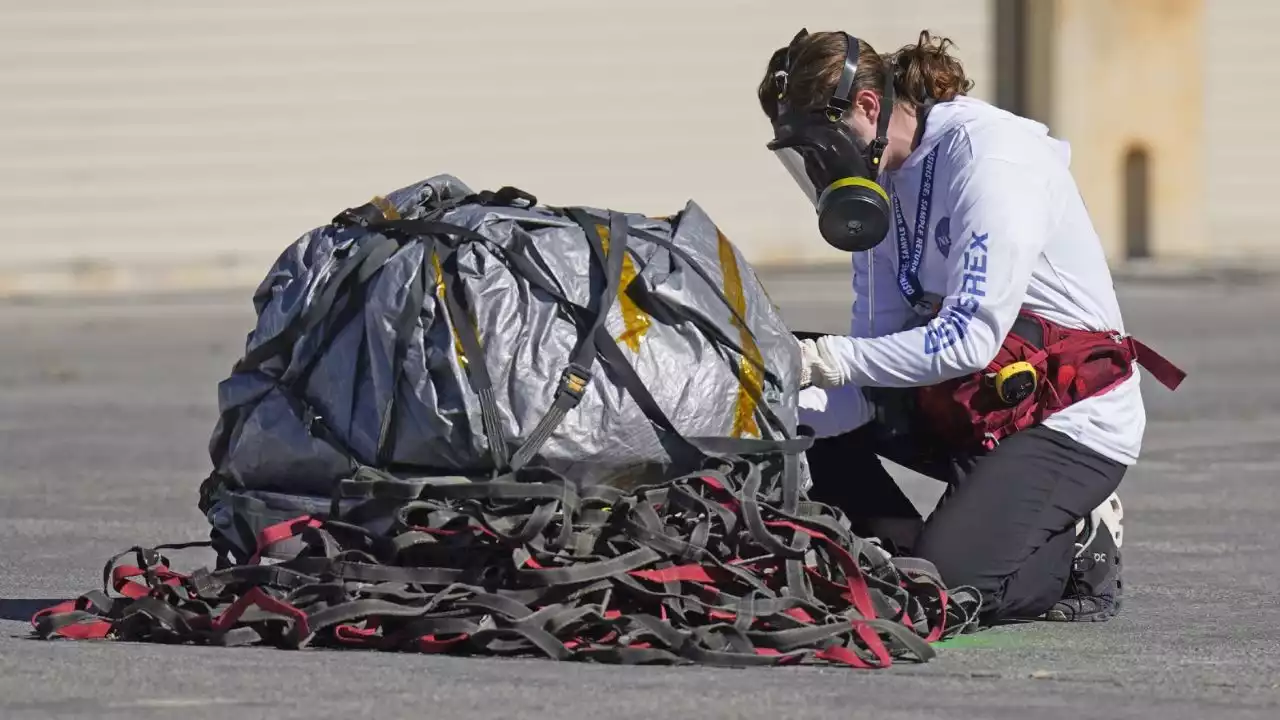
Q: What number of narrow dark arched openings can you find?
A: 1